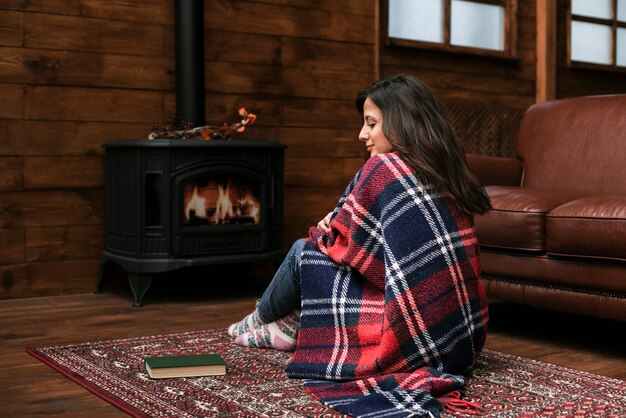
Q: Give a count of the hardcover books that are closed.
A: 1